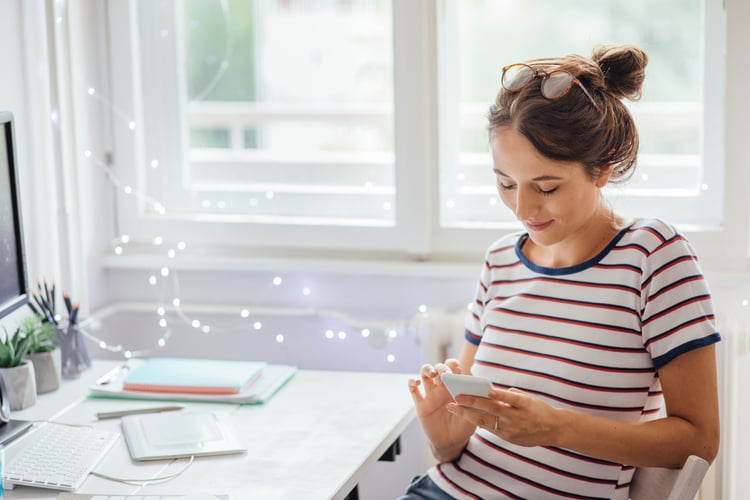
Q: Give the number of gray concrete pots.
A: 2